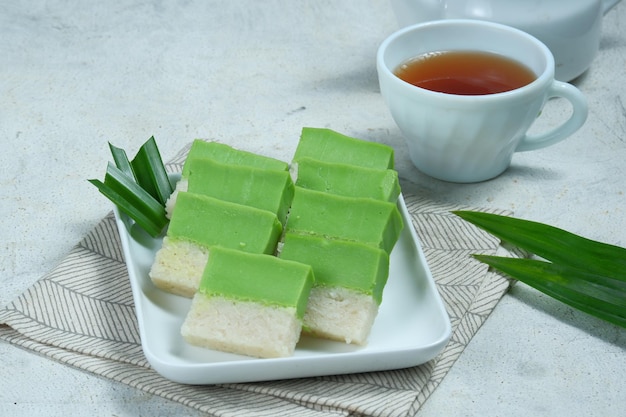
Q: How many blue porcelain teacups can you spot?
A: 1